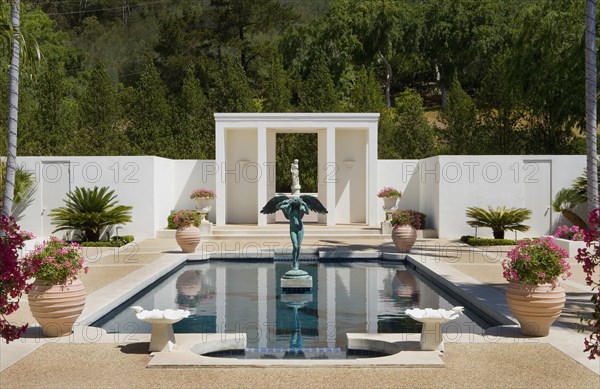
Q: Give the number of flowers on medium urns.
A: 2